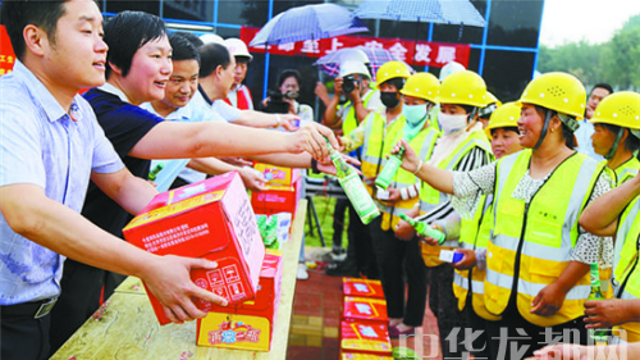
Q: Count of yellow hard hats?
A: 7